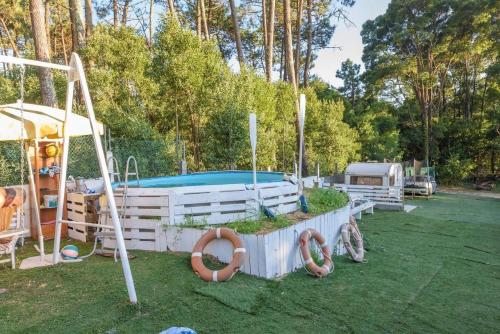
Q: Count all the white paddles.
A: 2